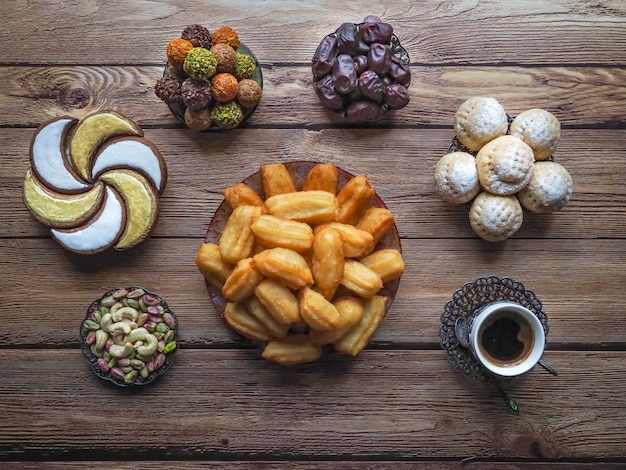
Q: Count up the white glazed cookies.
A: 3